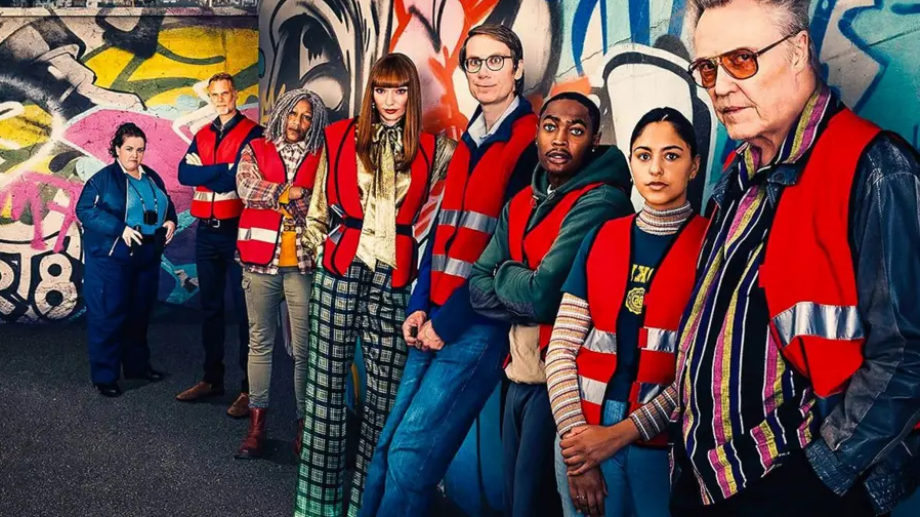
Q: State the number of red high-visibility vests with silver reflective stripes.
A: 7